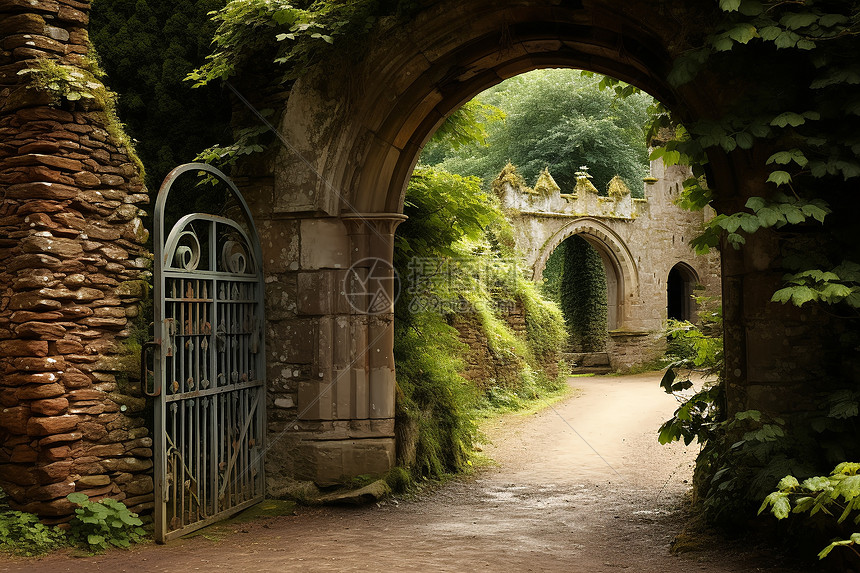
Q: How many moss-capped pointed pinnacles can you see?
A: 4